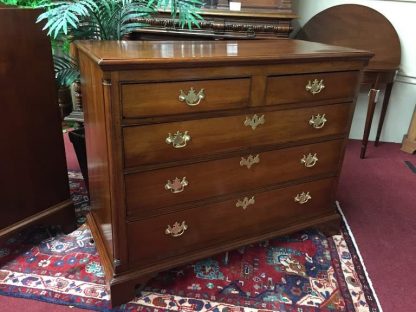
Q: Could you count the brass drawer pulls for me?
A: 8